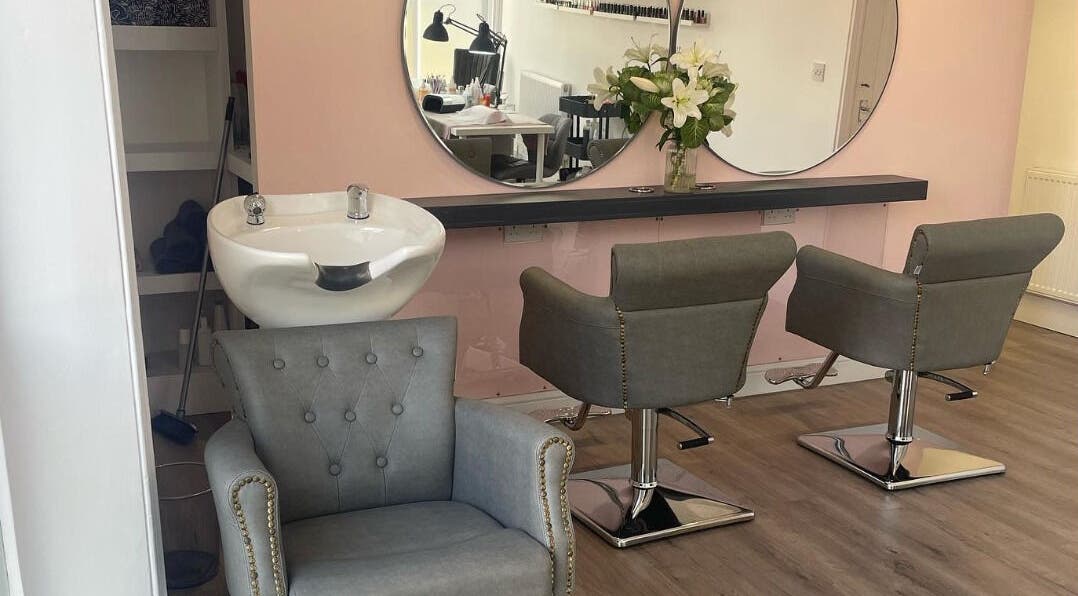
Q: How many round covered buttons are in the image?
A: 9